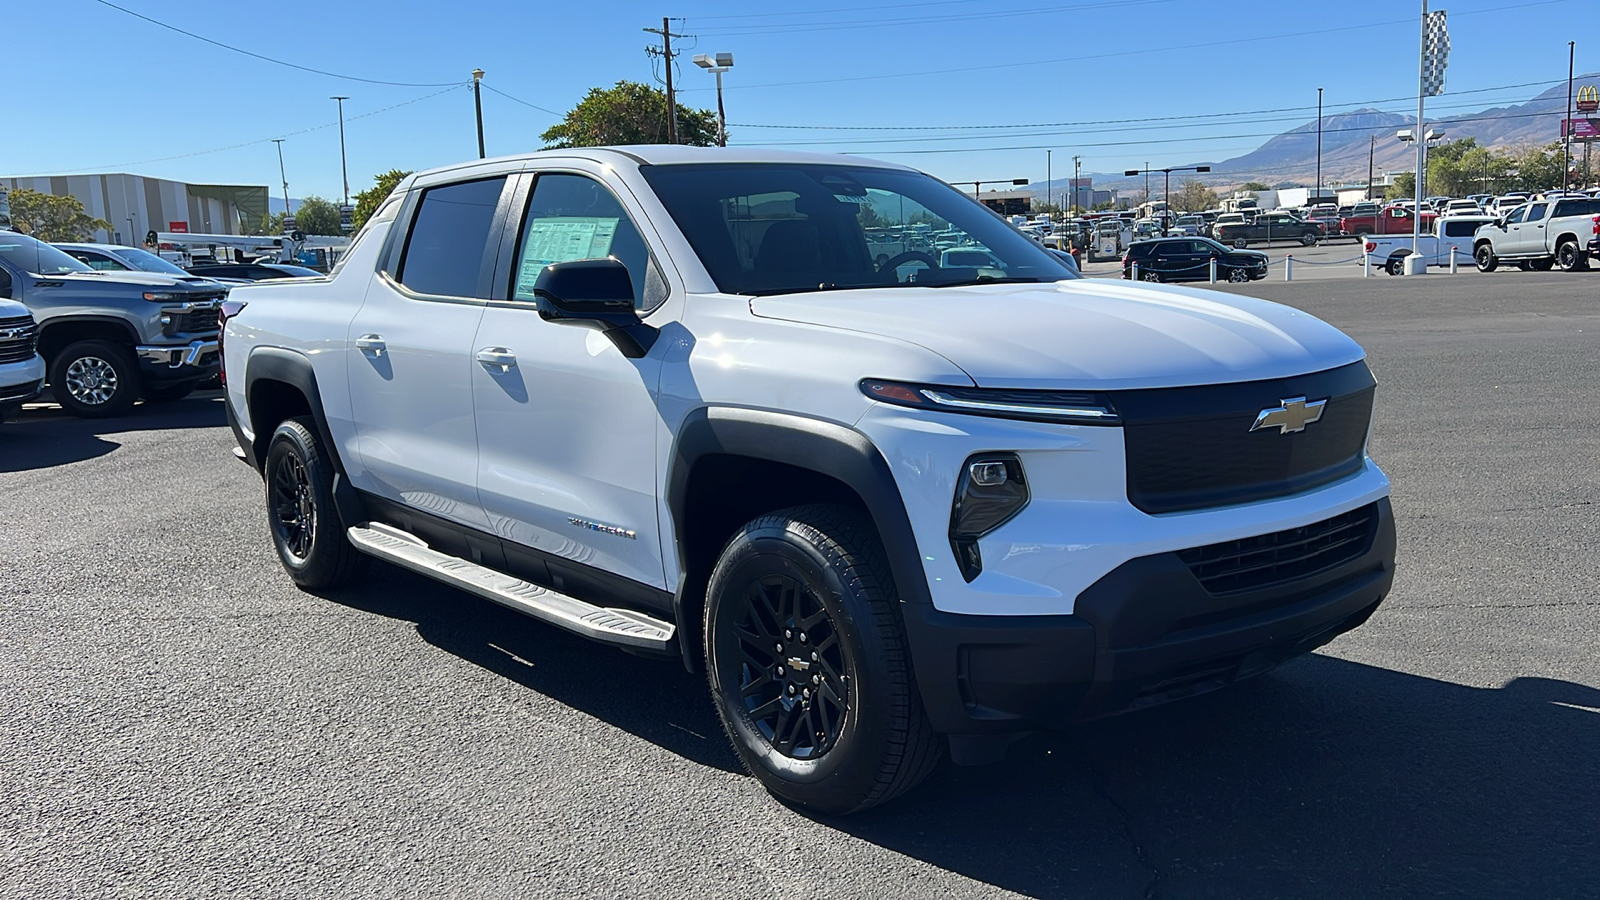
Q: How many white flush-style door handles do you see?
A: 2